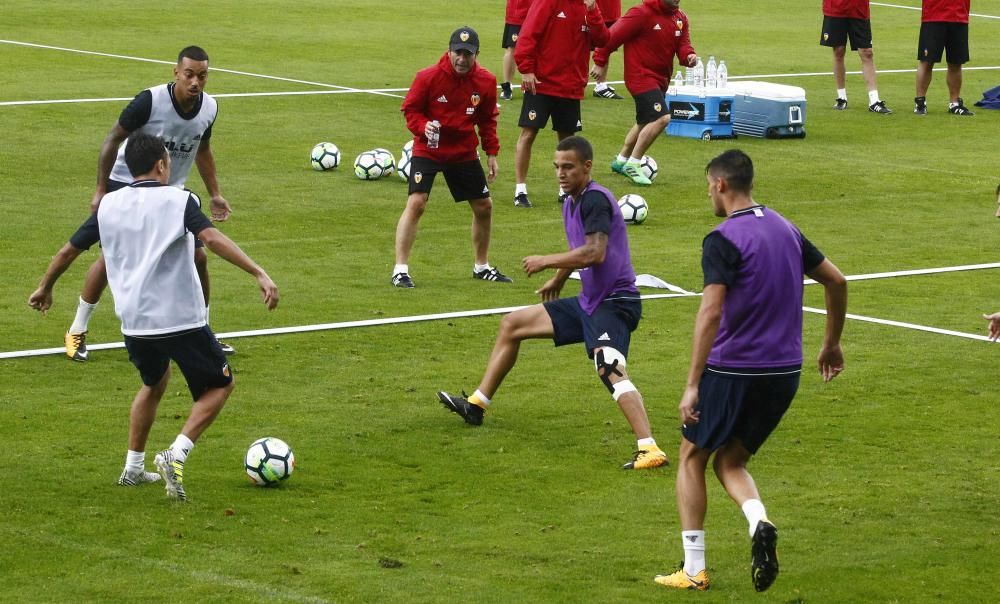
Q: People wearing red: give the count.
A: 7